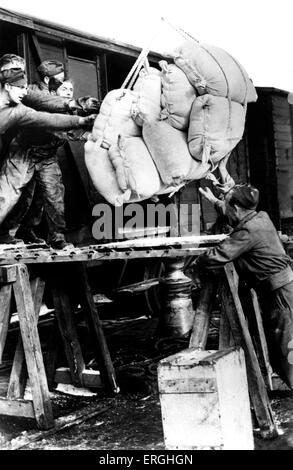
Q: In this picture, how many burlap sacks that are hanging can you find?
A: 8